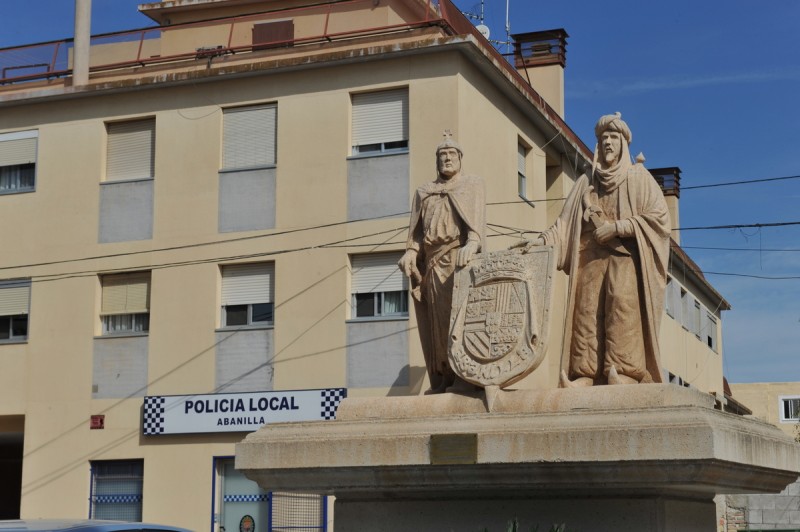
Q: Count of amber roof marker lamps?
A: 0